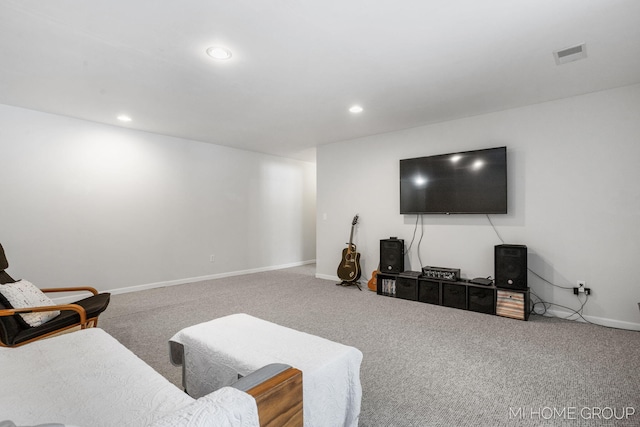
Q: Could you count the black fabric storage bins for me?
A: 4